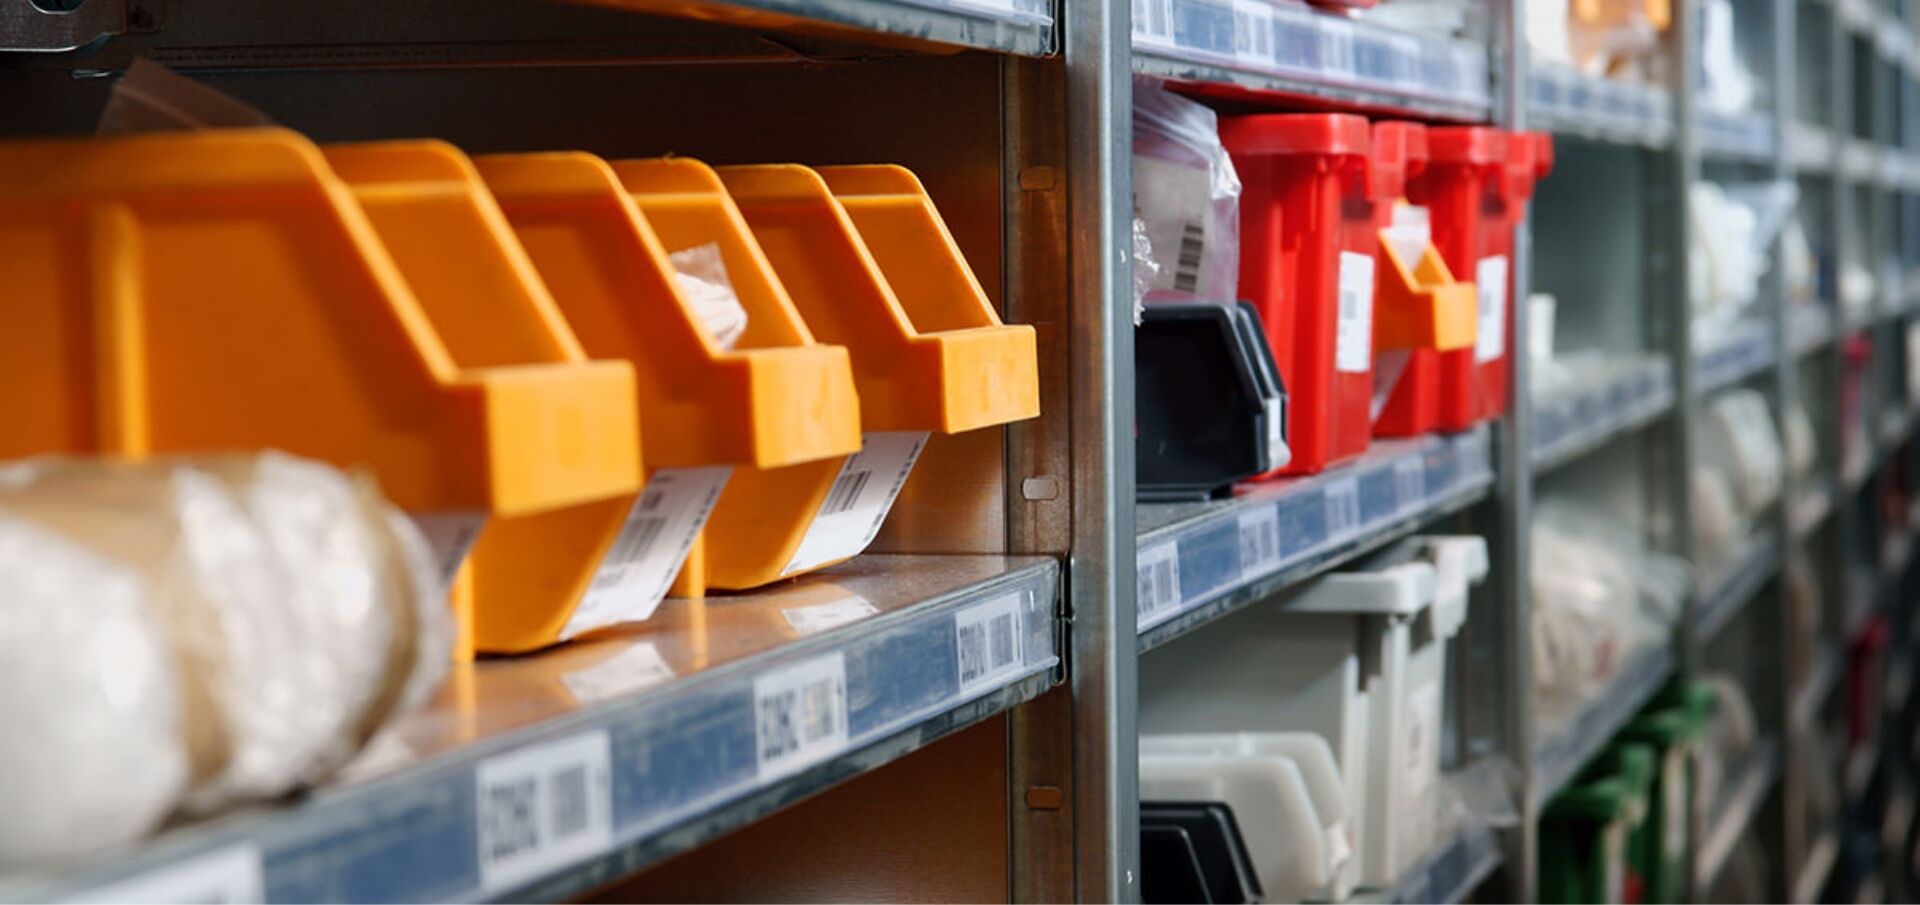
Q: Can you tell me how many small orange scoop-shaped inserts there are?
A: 1